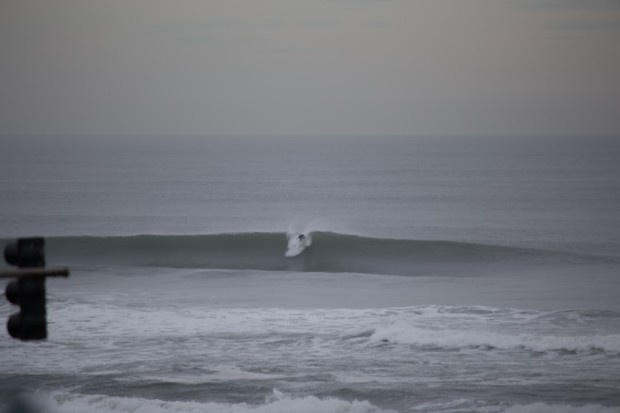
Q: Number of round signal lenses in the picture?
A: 3